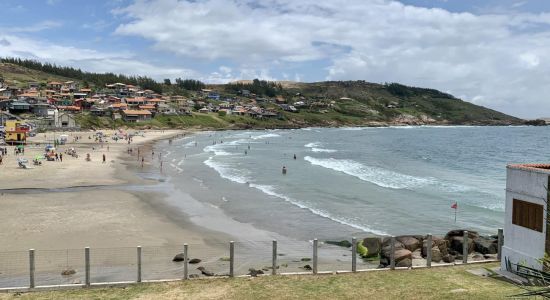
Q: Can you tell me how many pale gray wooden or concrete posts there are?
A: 12